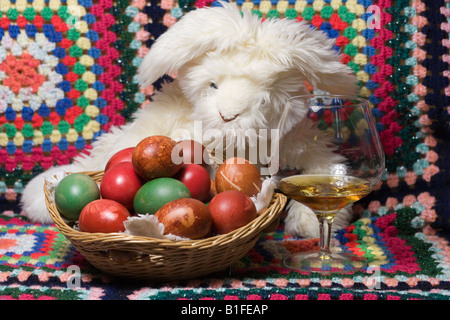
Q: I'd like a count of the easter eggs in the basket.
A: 11